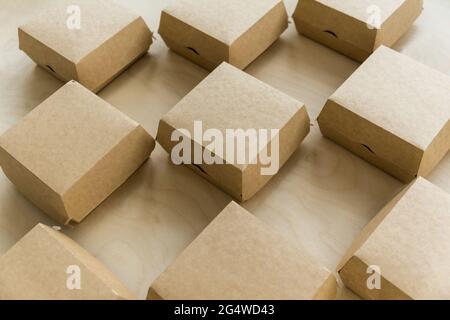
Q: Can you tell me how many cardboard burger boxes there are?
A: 9